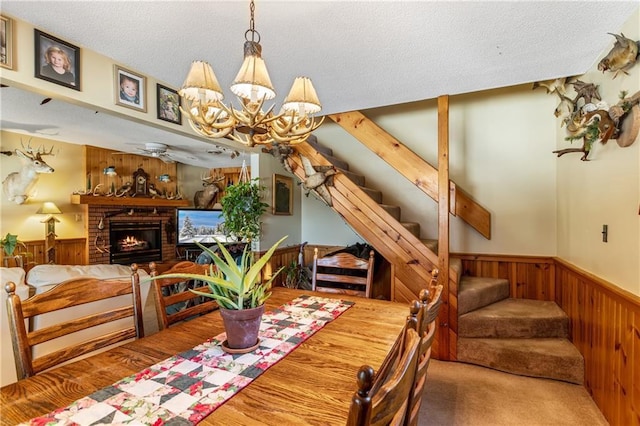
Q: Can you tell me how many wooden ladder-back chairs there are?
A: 5